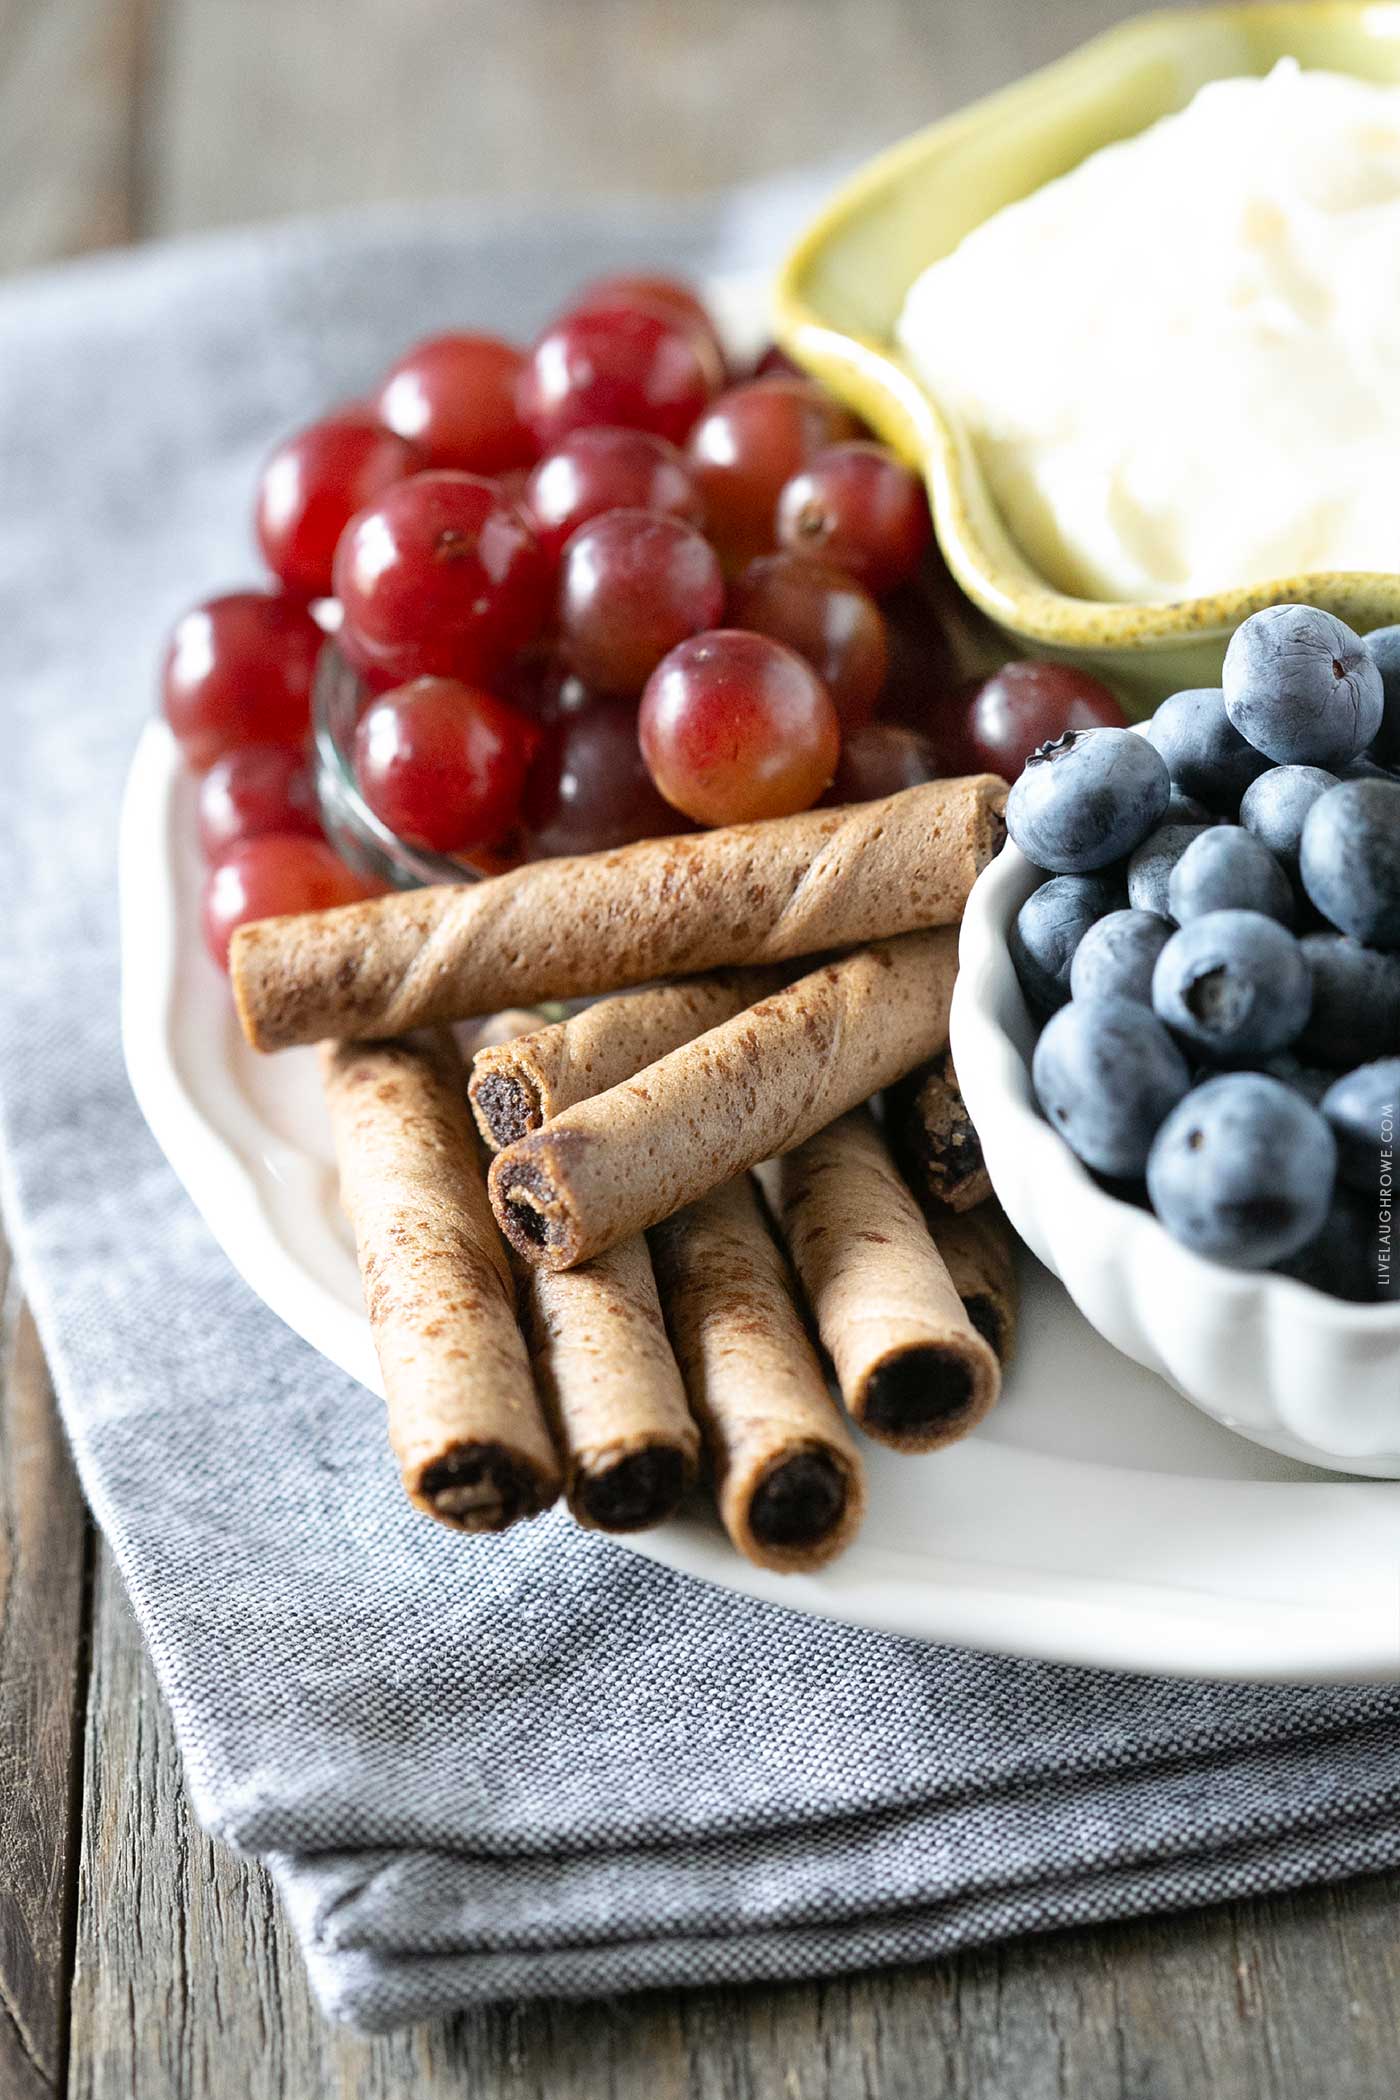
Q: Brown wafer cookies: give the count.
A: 9